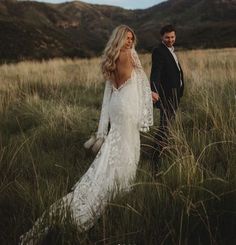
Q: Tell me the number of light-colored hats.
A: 0